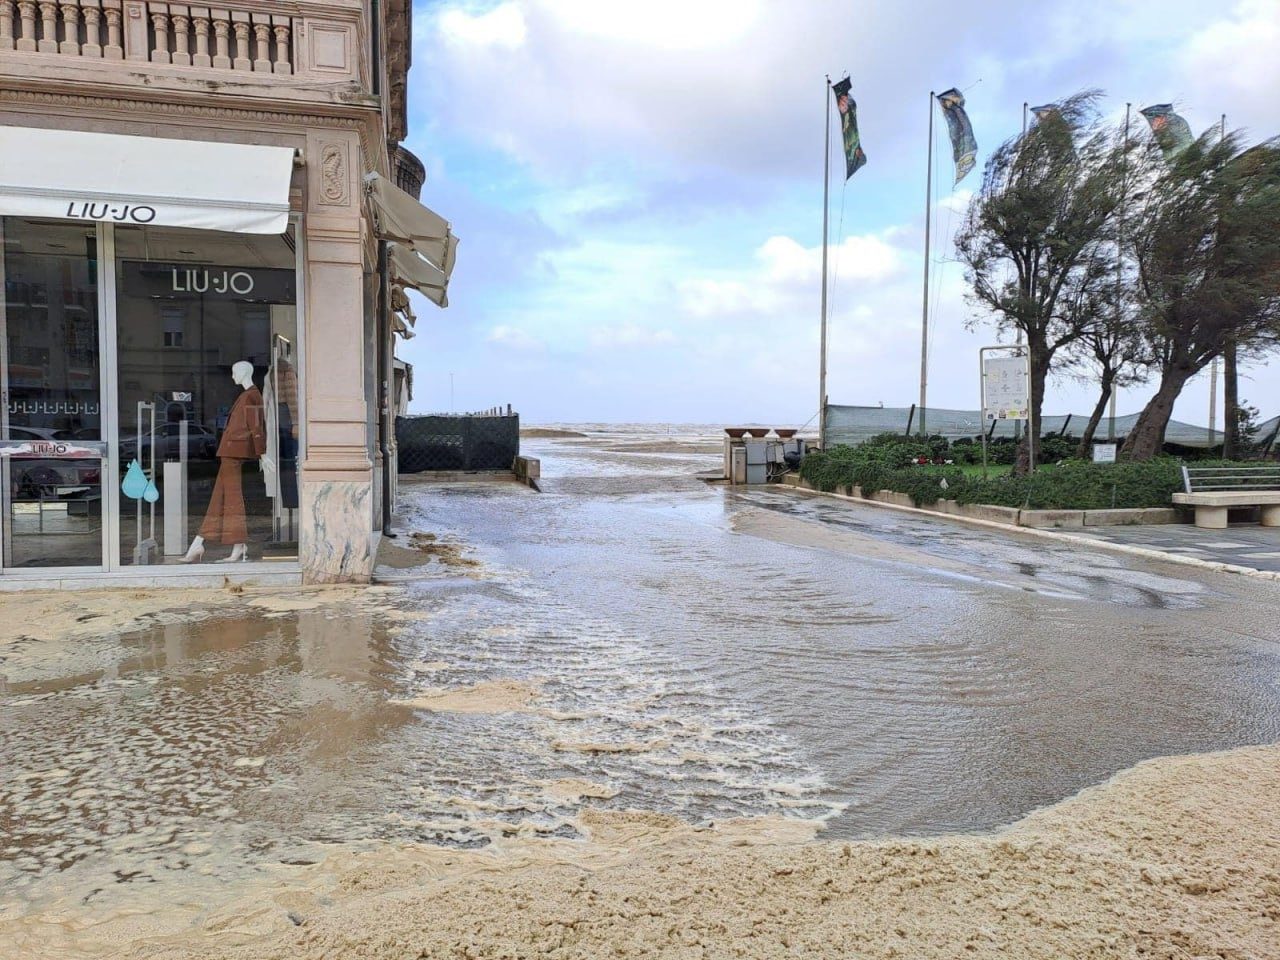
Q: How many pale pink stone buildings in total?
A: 1